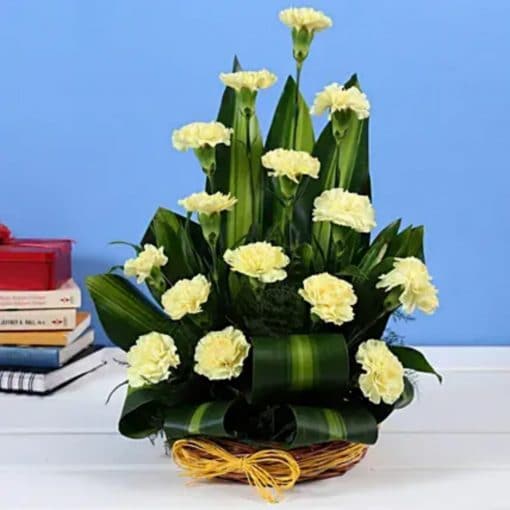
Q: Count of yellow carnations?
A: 15